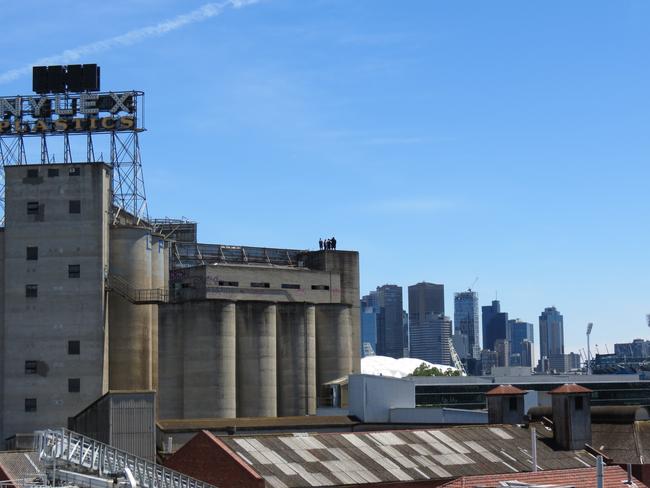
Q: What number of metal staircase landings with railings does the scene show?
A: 1